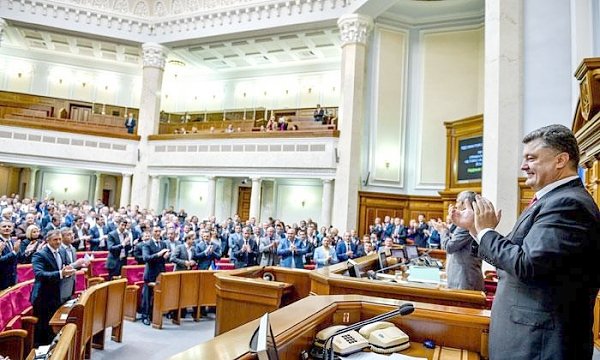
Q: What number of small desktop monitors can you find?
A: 5